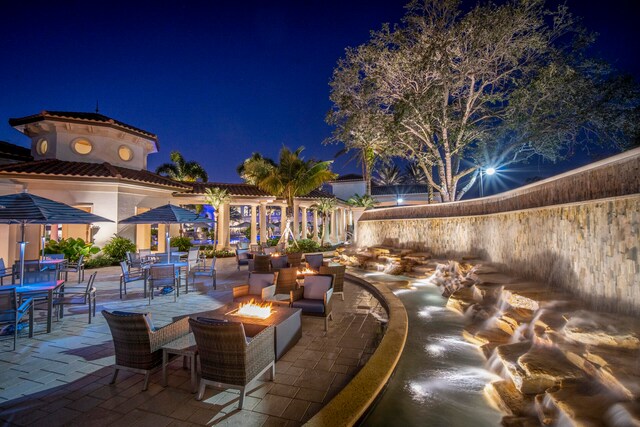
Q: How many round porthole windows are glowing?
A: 3